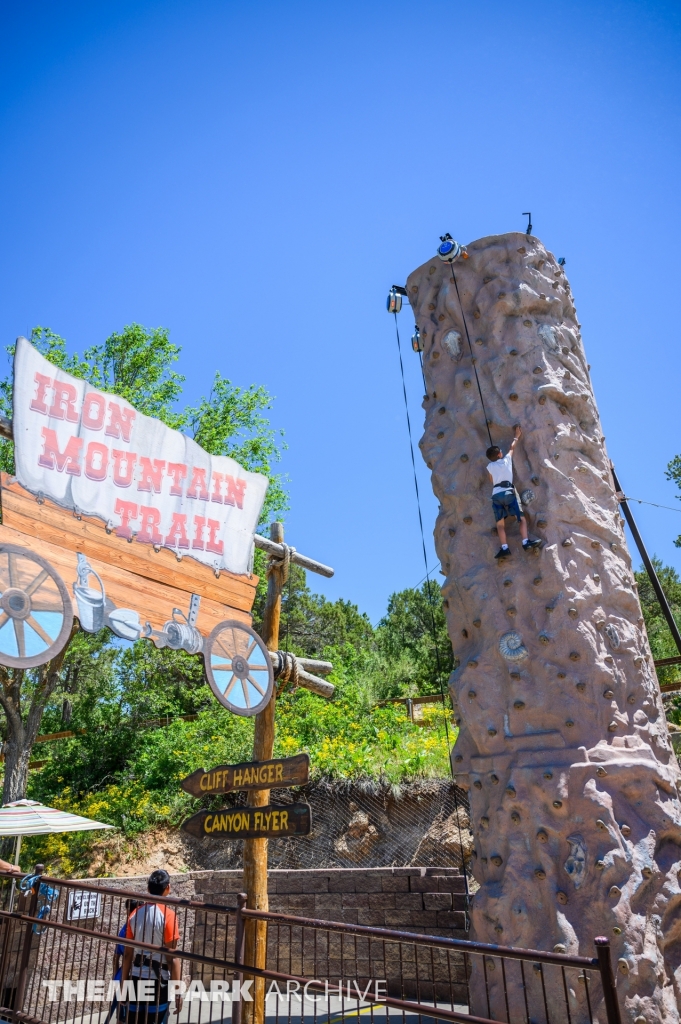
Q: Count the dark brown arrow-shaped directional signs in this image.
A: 2